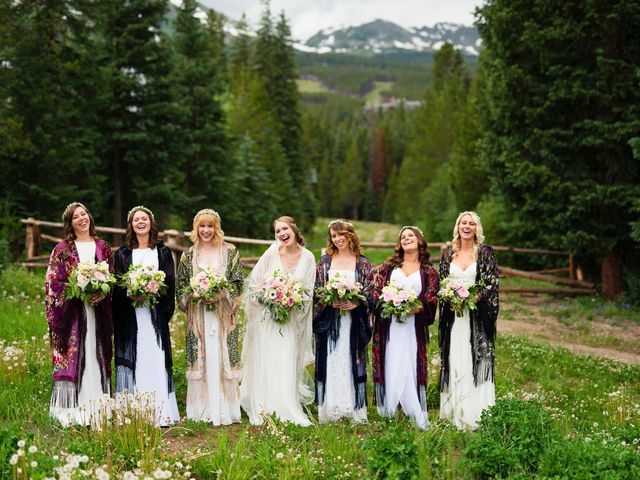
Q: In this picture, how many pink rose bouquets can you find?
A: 7